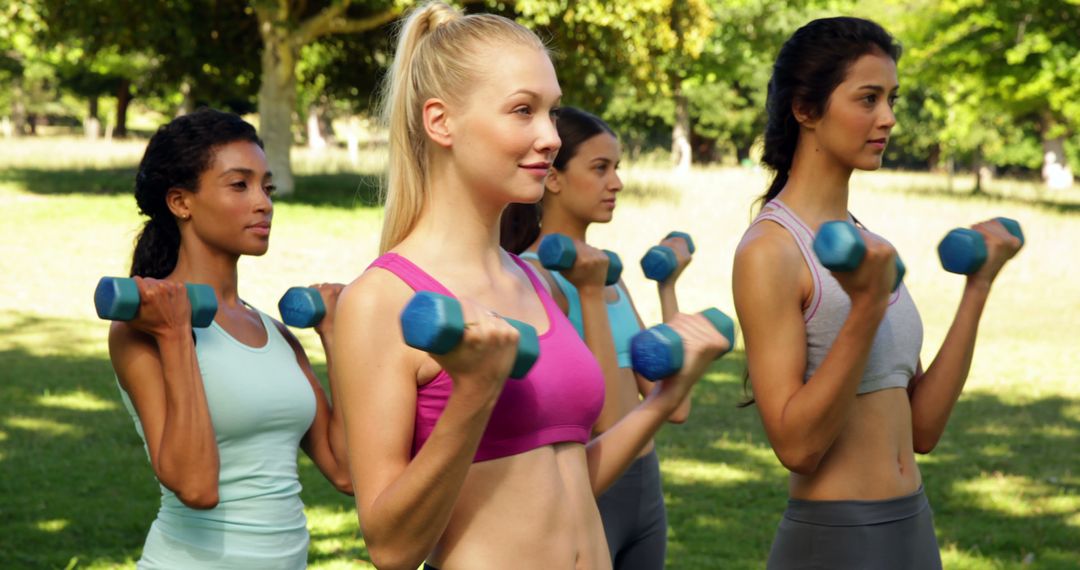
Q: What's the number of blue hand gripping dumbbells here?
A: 8